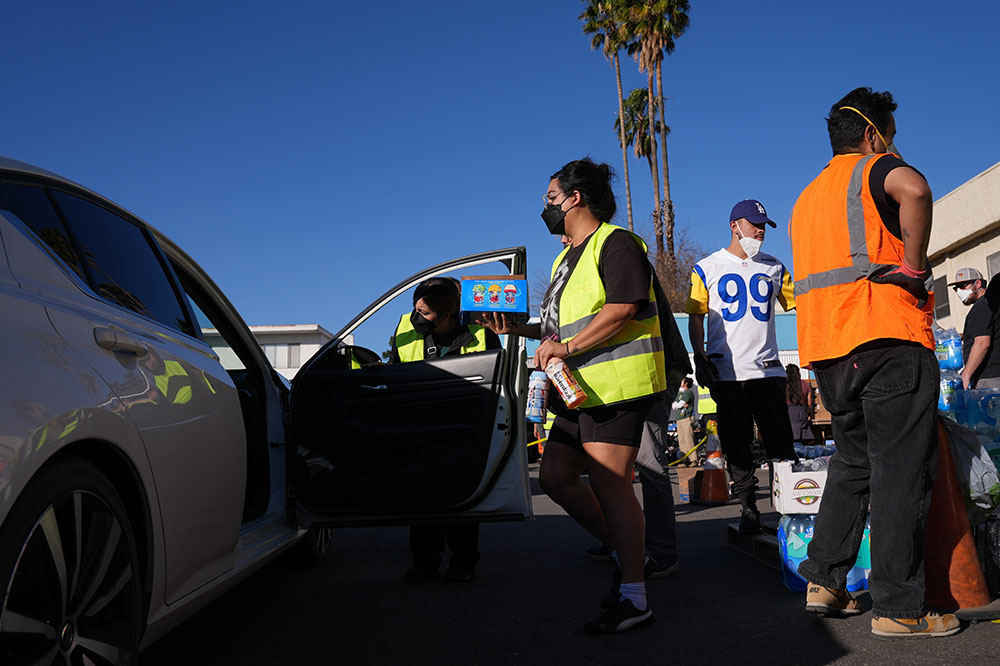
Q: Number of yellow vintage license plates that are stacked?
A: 0